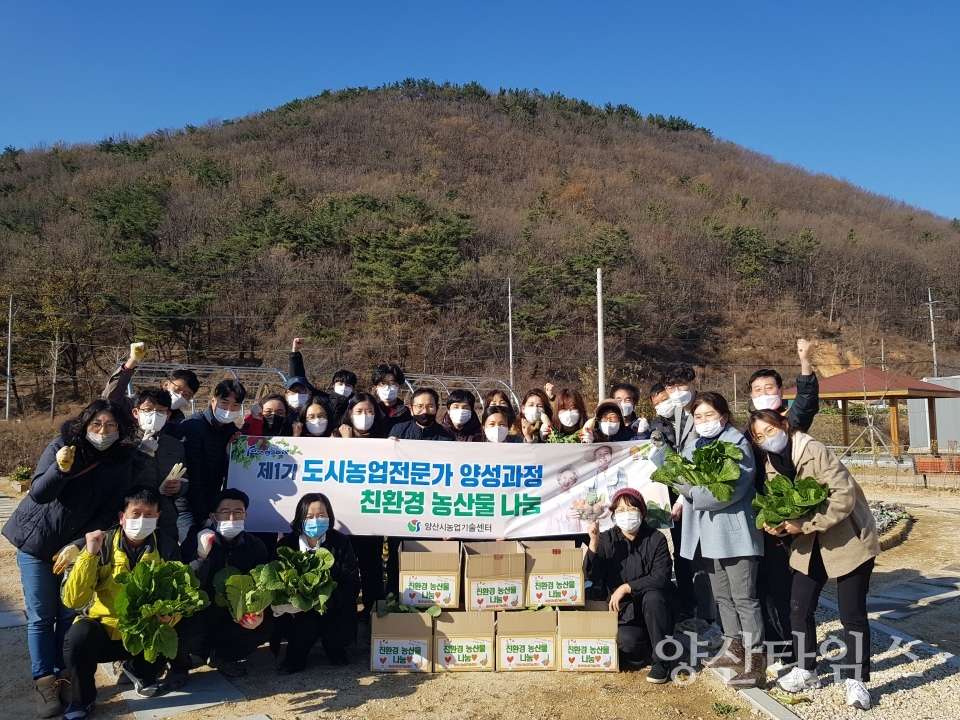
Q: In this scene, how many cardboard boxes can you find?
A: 7